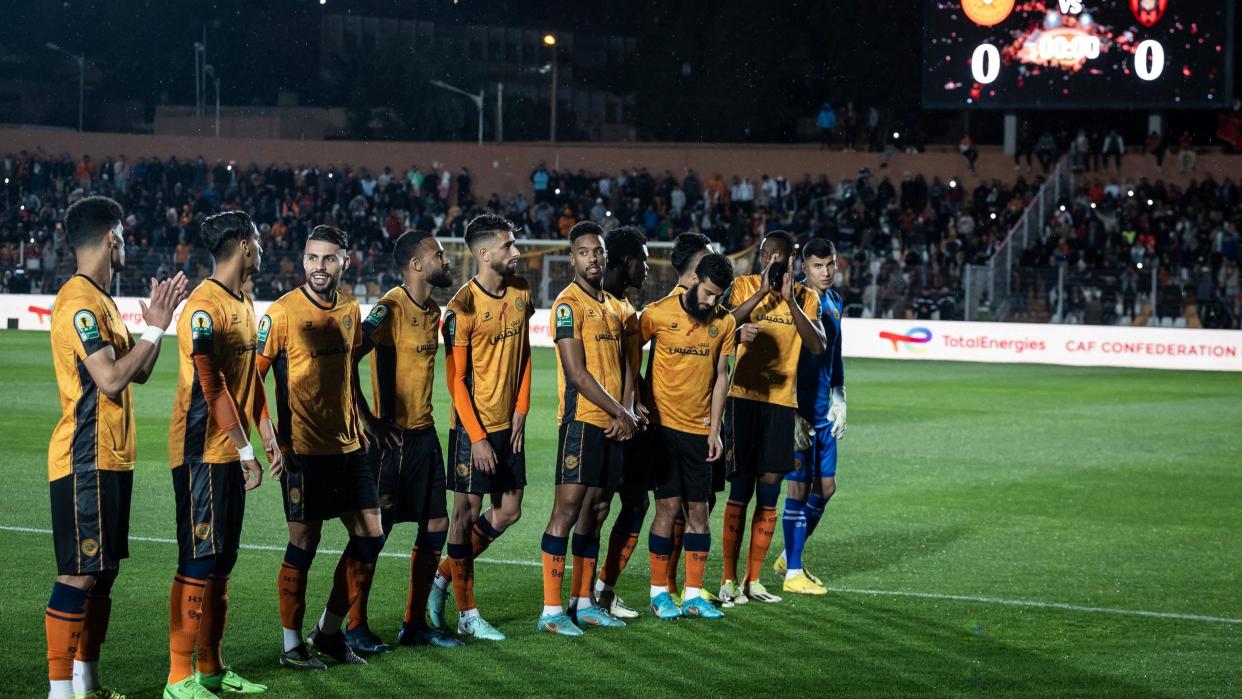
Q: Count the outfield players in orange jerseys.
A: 10